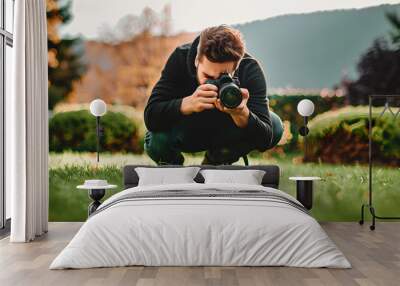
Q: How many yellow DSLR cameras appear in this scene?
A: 0